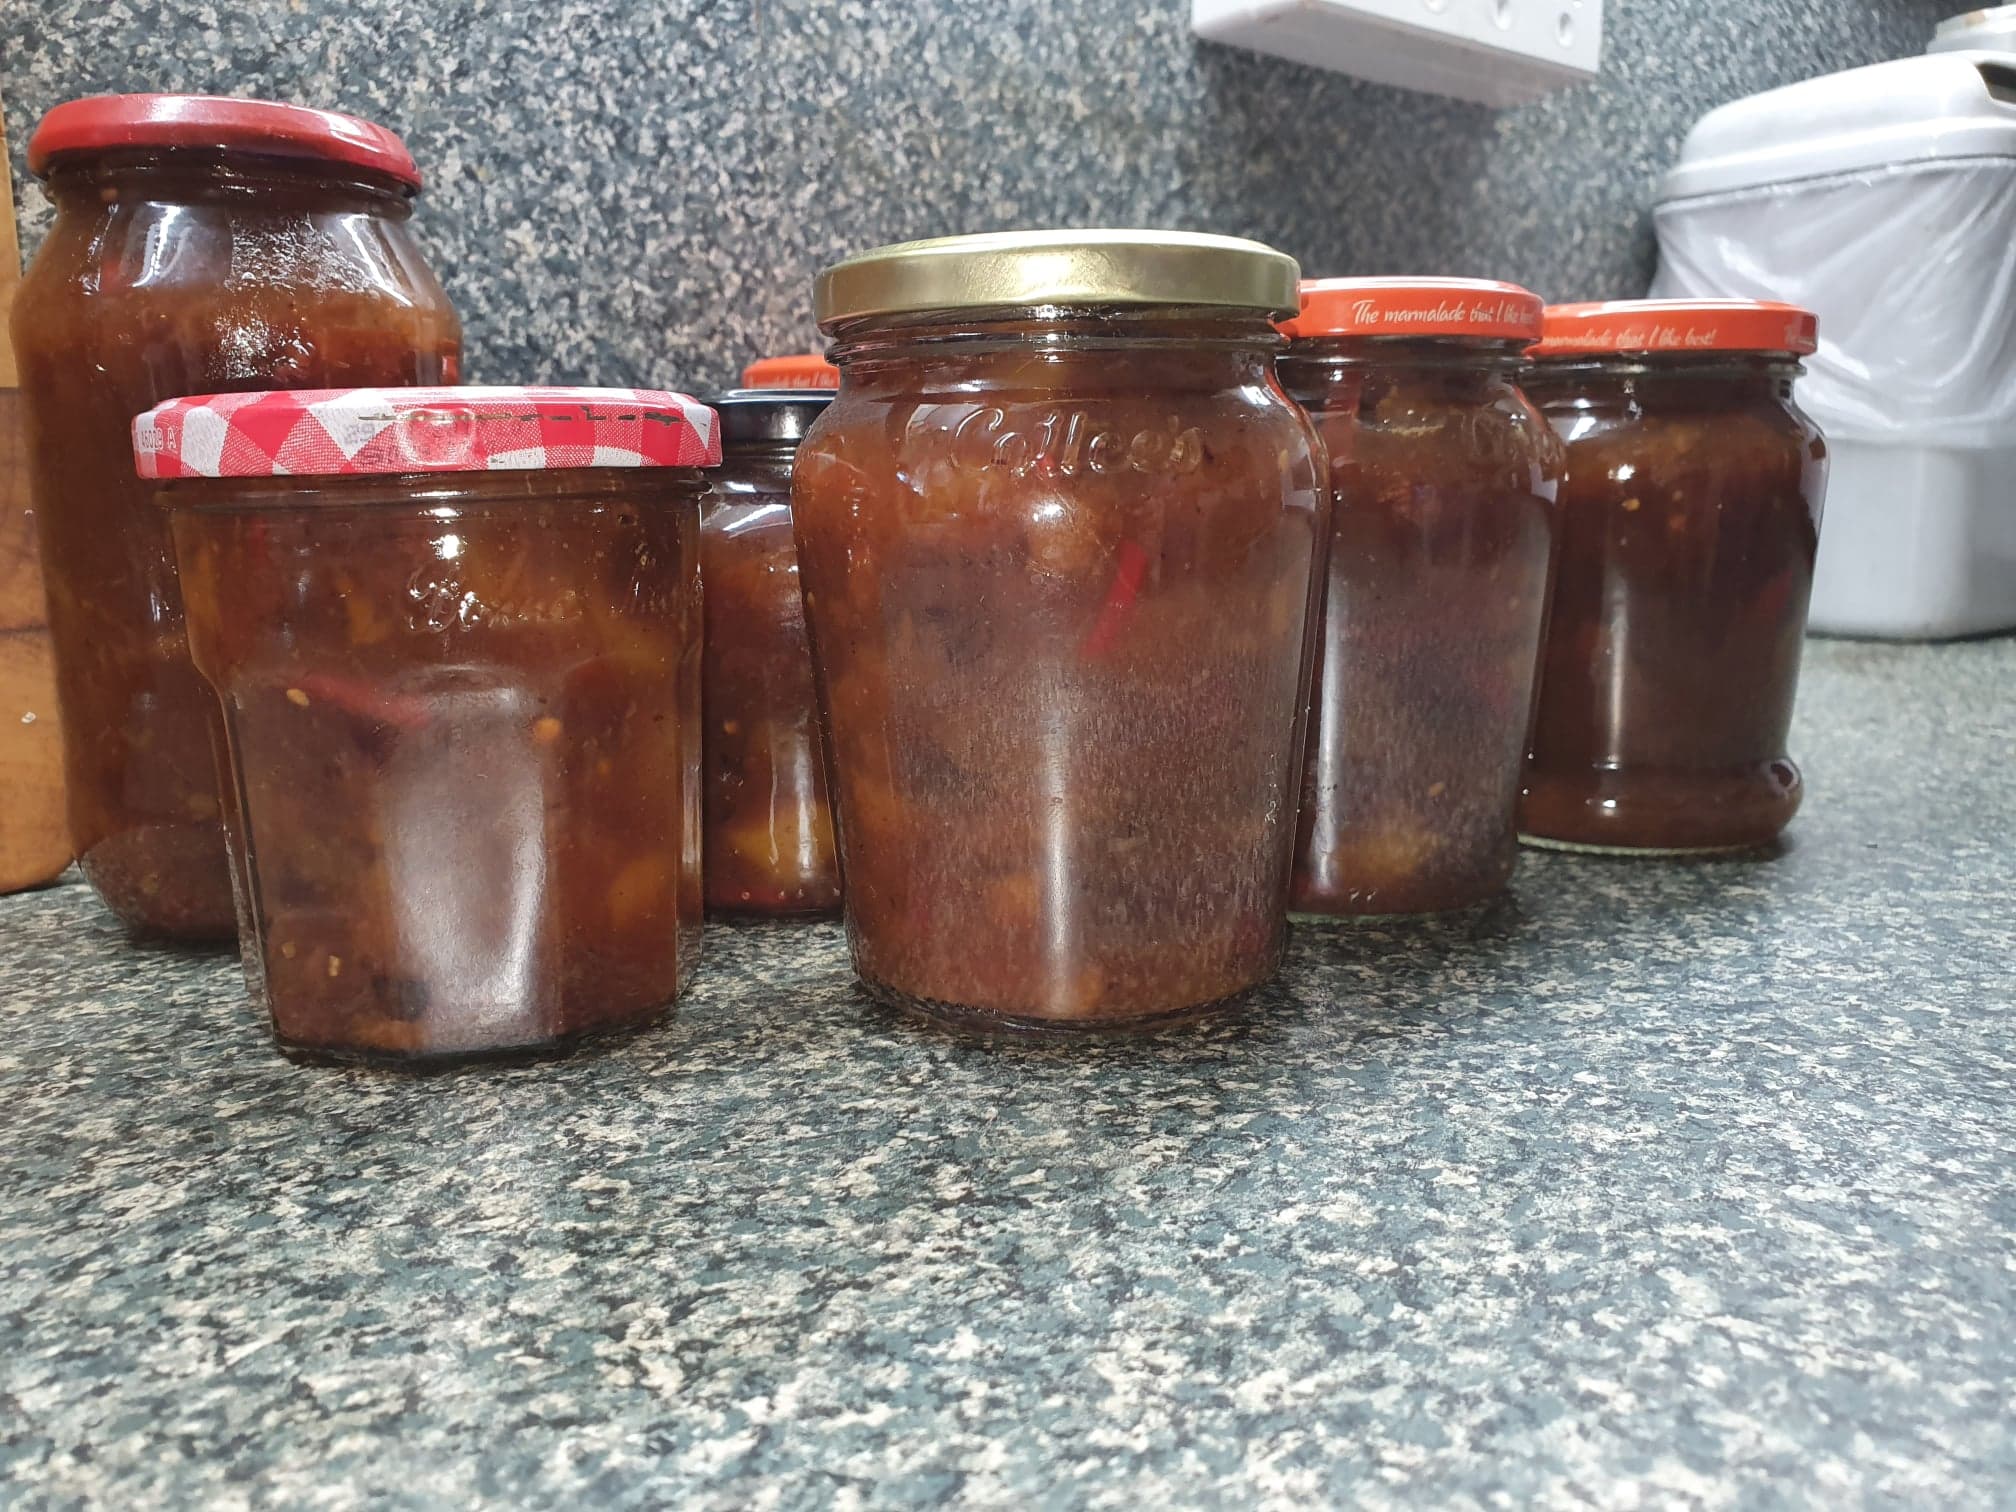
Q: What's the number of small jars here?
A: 6